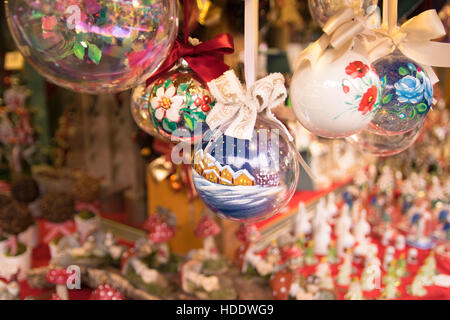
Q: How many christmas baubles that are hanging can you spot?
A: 8